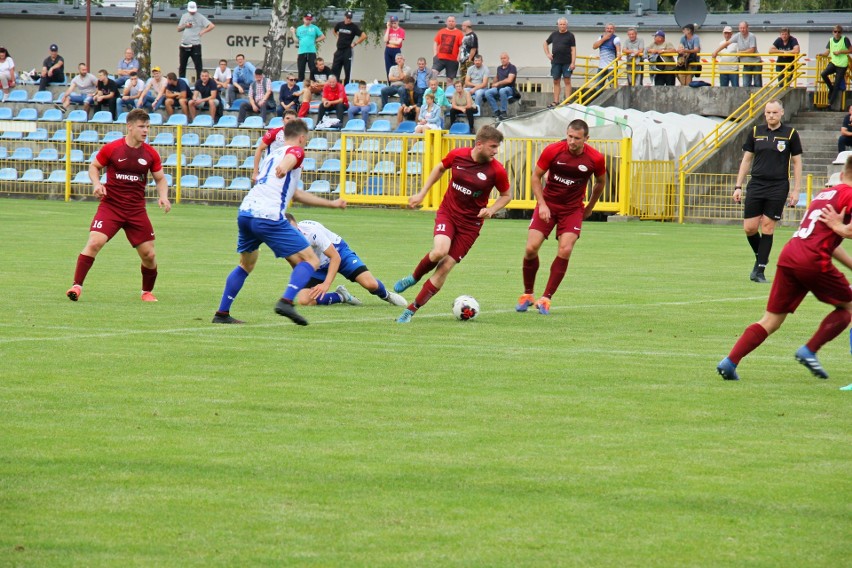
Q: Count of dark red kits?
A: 4